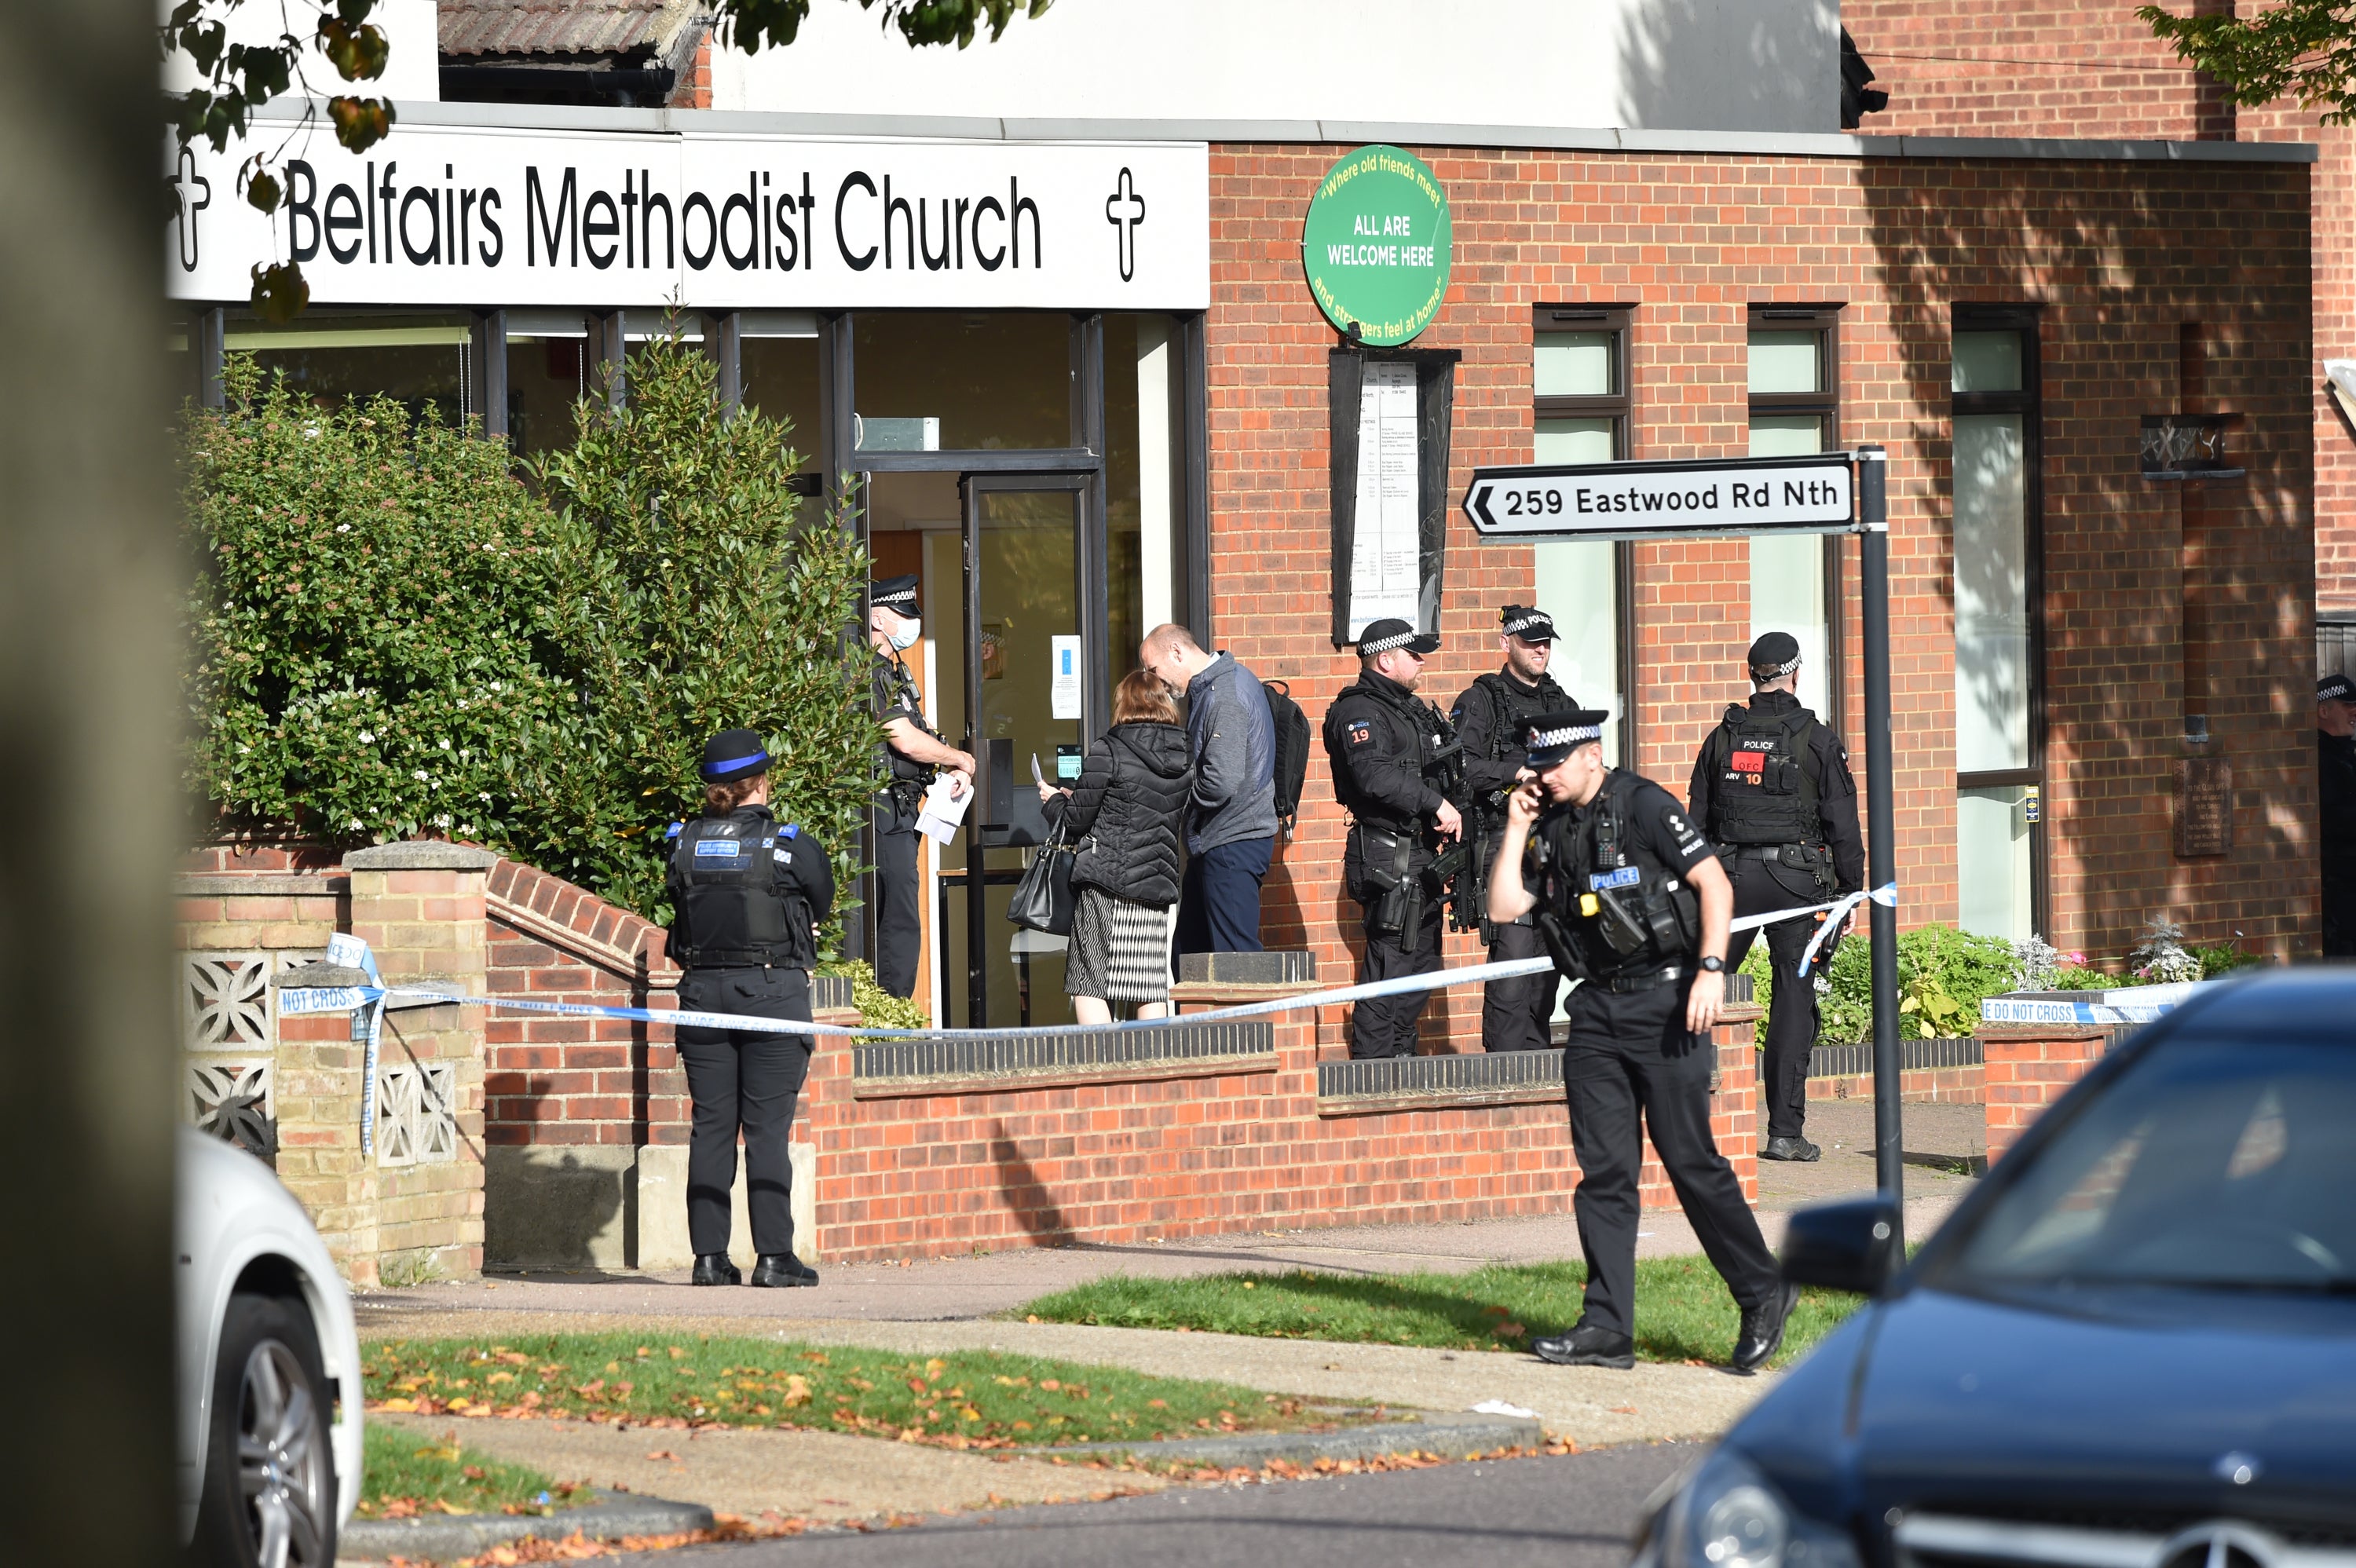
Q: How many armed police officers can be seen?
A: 3